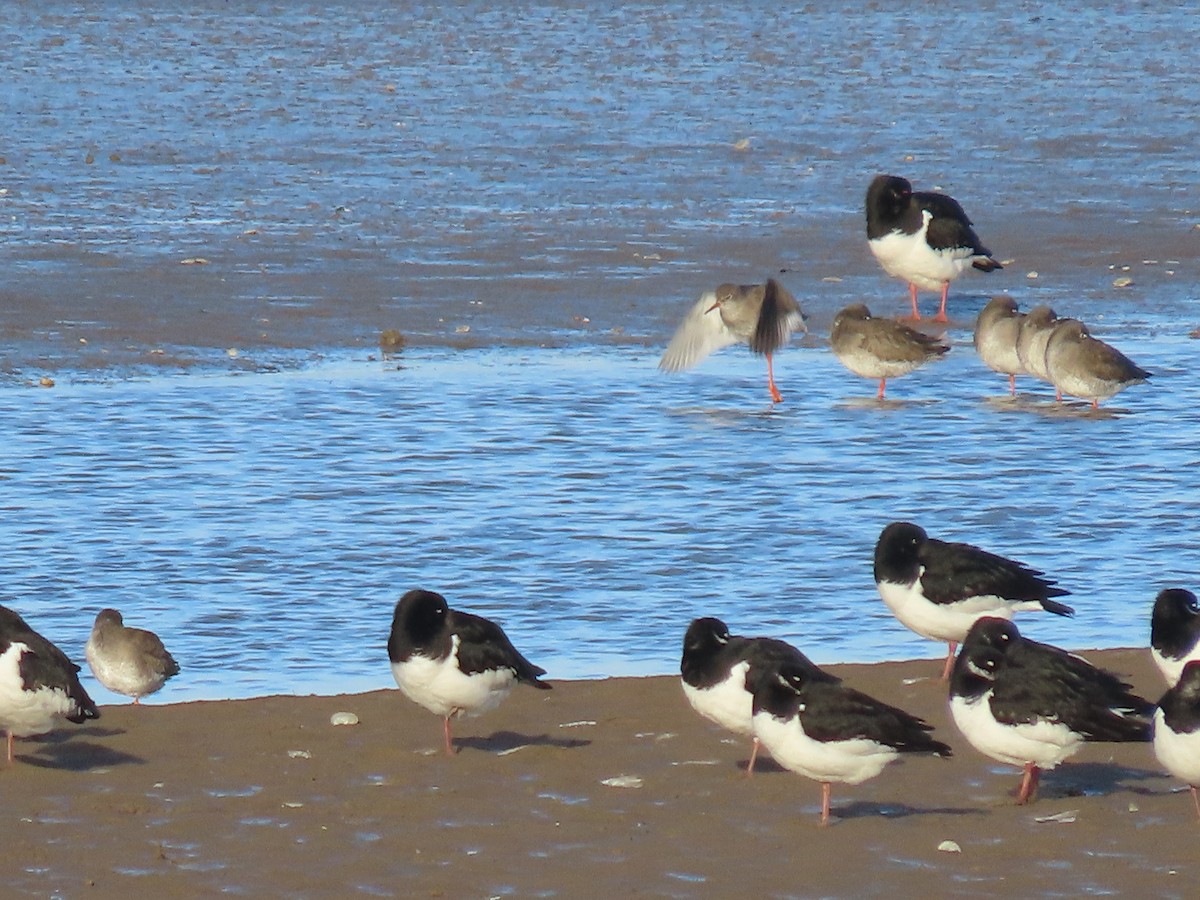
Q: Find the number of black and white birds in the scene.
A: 10